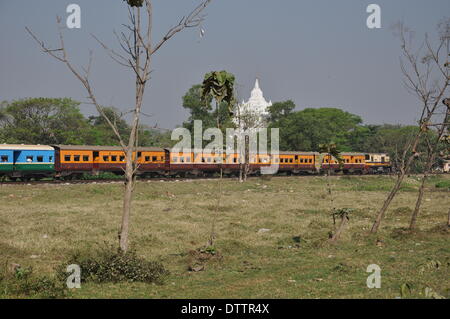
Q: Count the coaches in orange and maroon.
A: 4